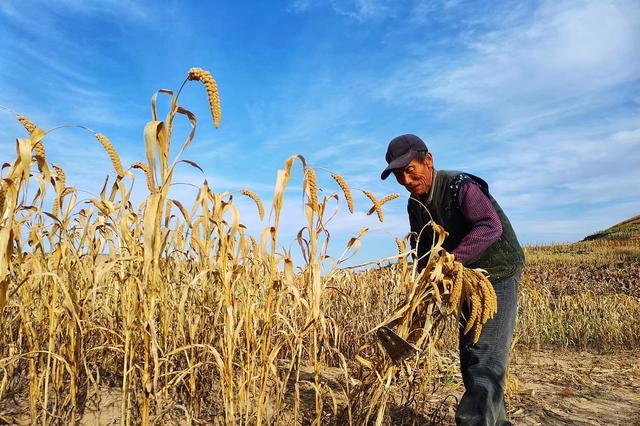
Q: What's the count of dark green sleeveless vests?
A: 1